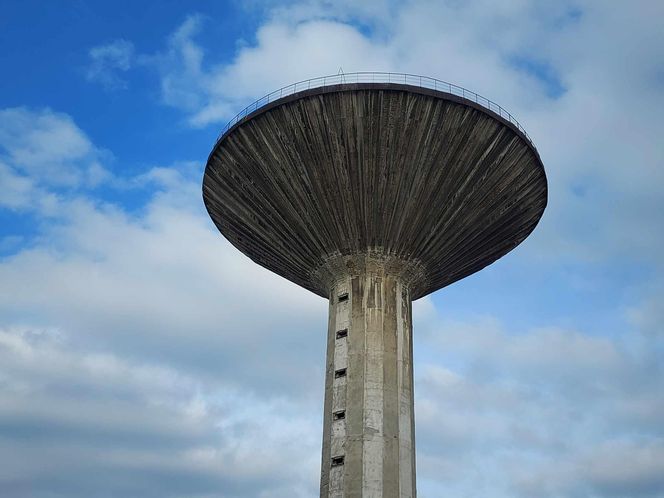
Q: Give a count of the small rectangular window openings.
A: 5